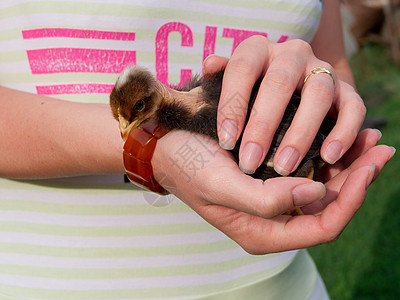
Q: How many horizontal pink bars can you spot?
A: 3